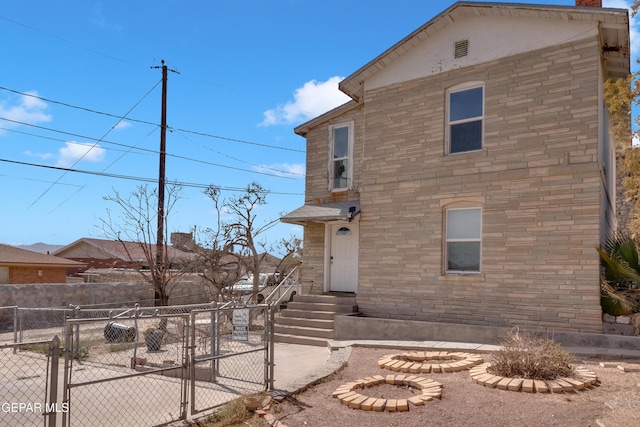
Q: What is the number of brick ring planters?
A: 3